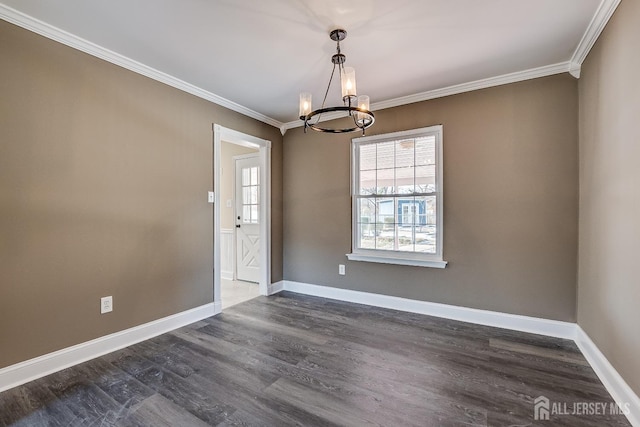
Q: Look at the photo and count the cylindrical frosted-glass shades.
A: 3